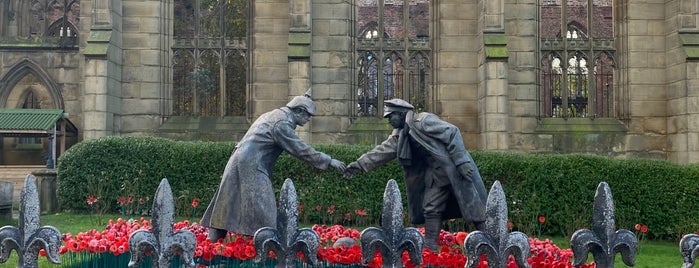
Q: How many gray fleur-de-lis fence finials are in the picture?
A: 7